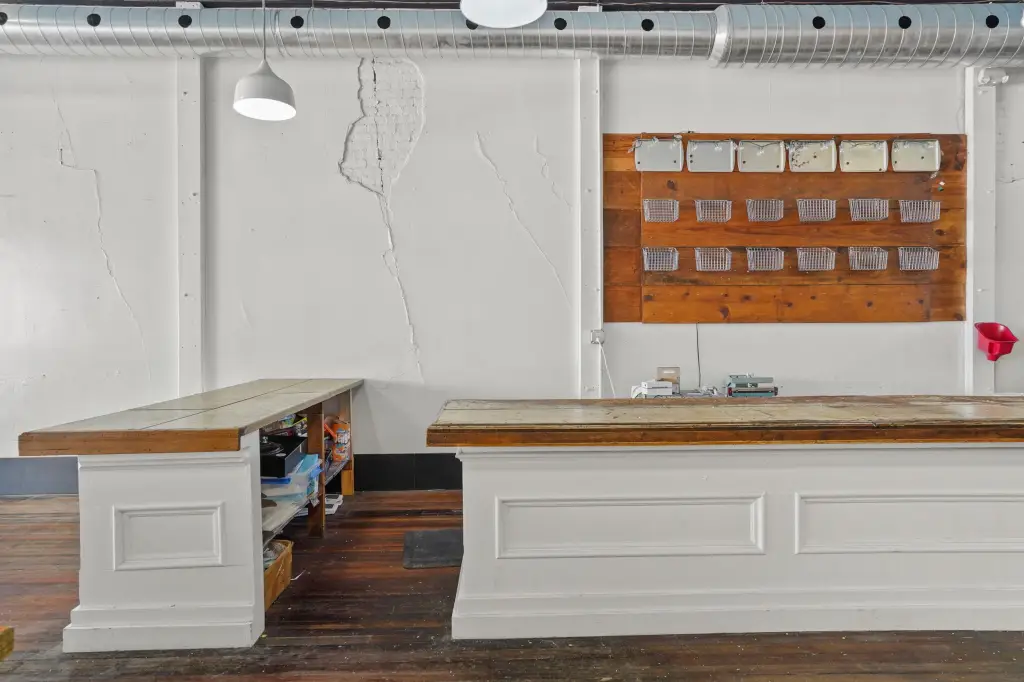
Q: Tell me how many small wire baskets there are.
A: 12